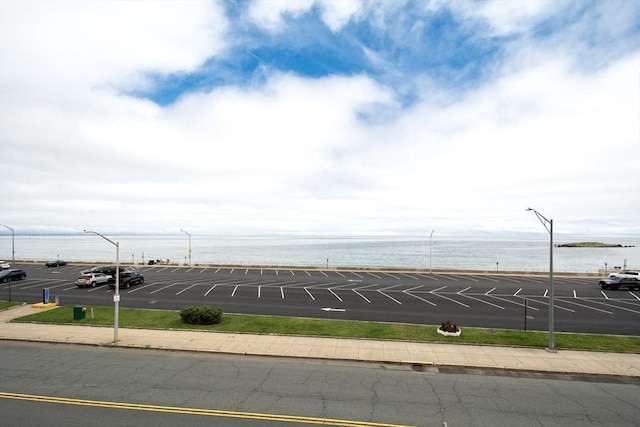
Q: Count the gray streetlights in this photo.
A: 5